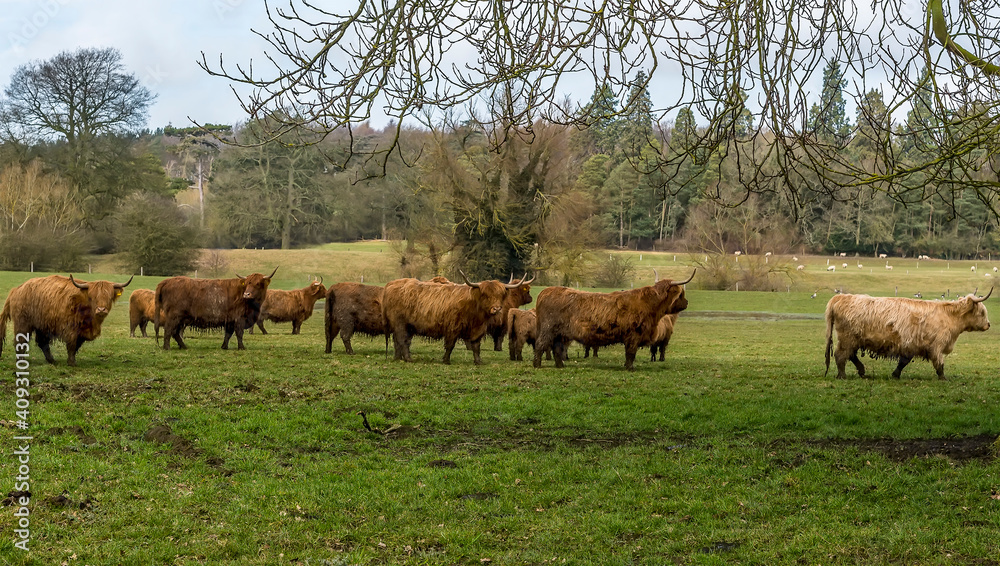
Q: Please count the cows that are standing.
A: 11